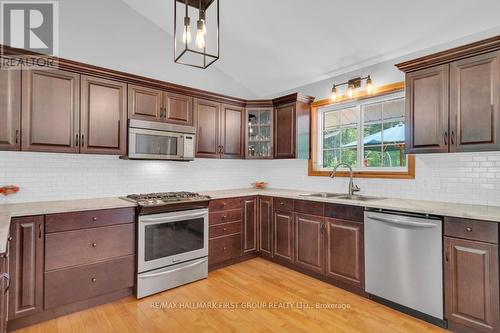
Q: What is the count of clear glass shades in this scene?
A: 3